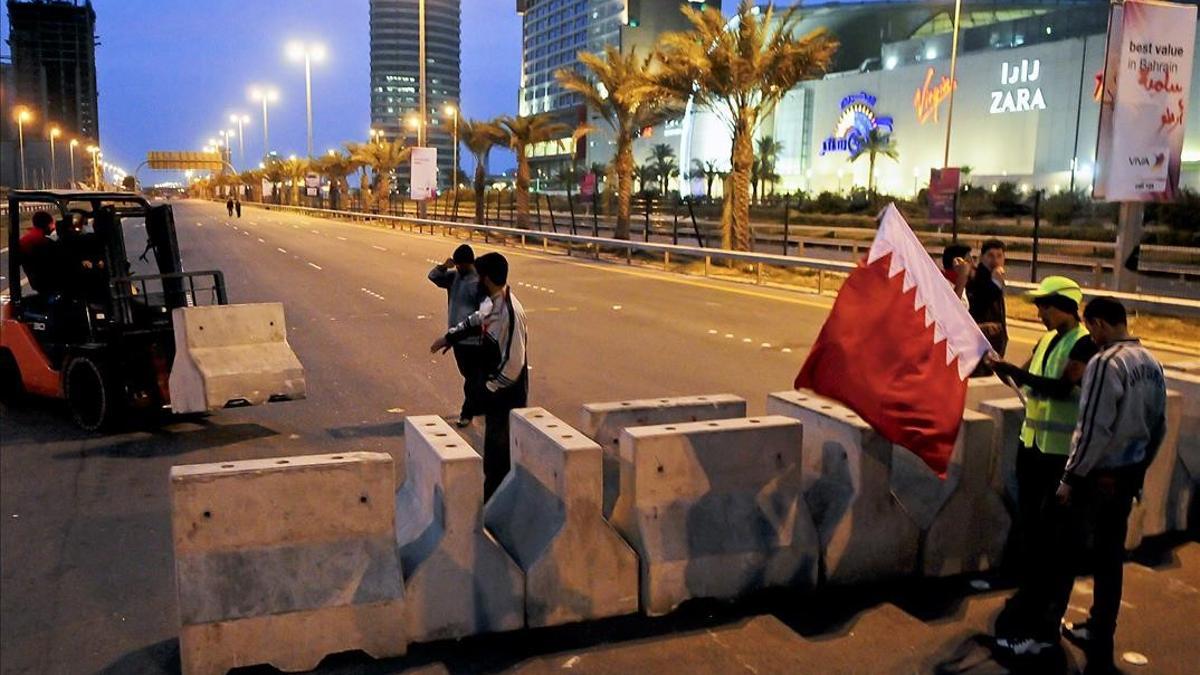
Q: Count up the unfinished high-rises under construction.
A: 1